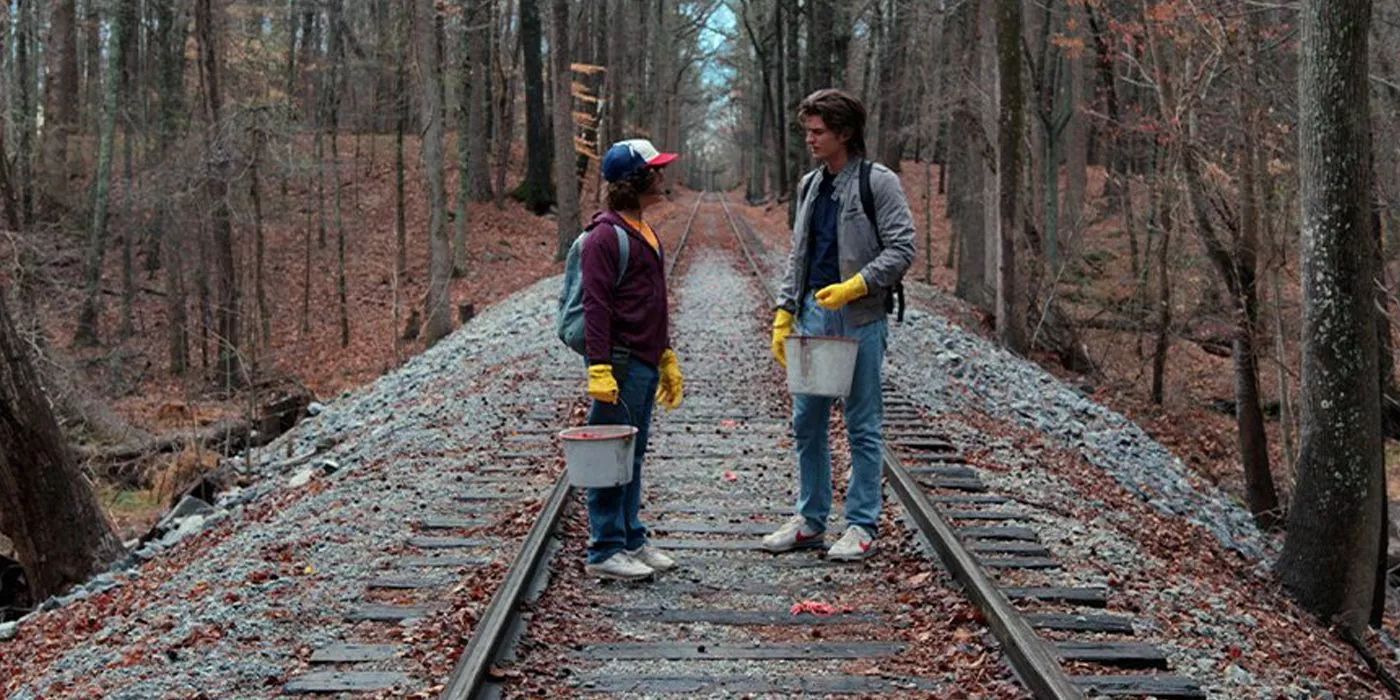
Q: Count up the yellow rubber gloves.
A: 4